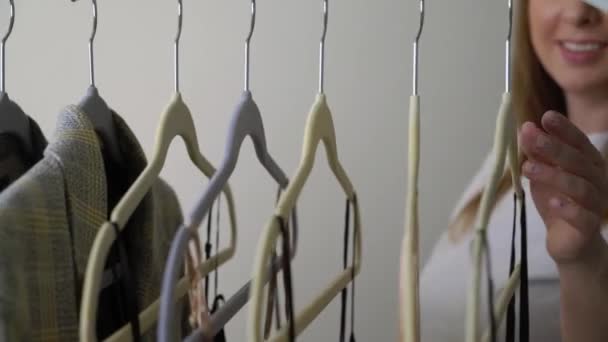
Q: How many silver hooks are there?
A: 7